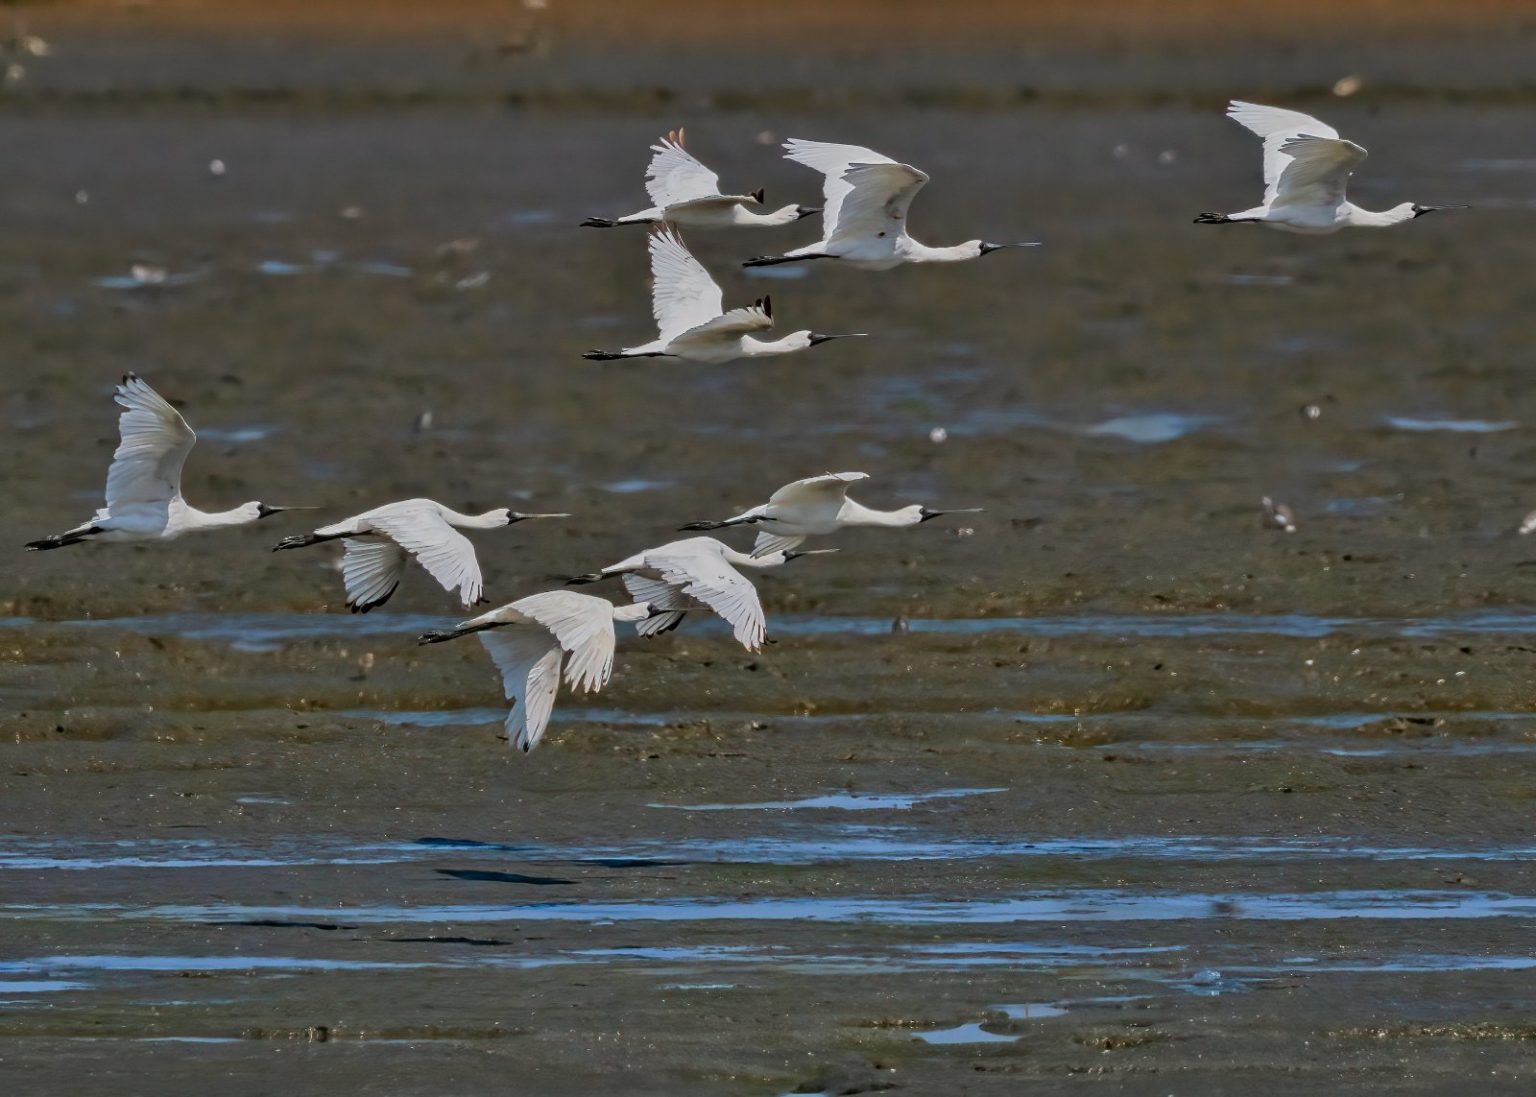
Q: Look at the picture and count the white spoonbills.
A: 9